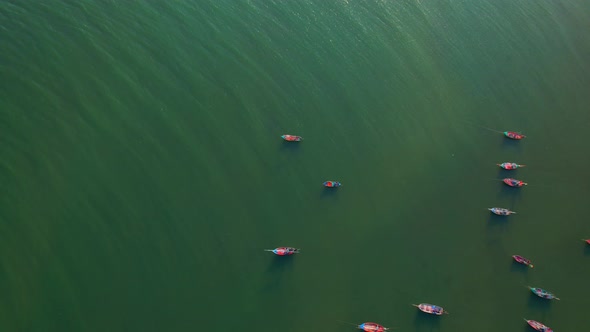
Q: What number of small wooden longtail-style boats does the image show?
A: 13